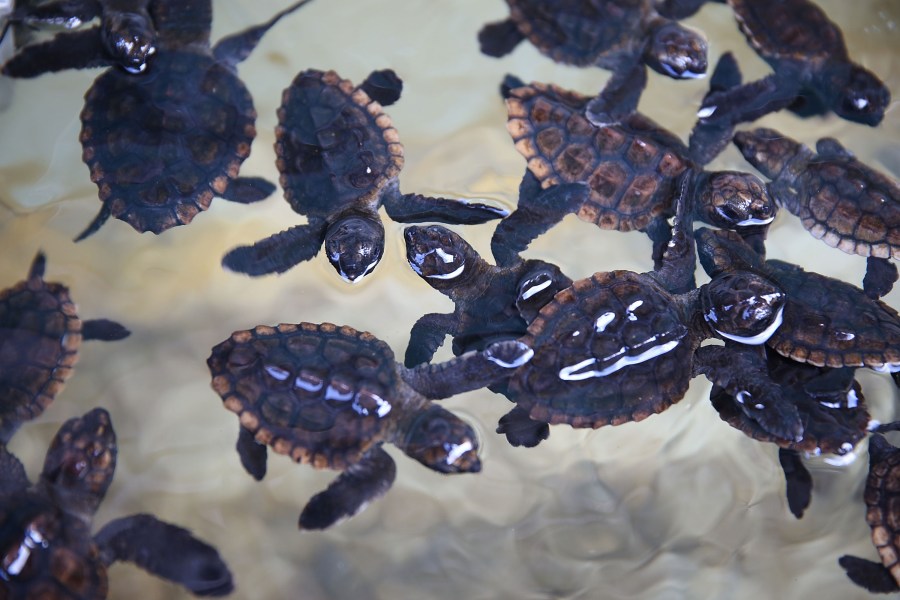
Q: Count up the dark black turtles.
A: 15